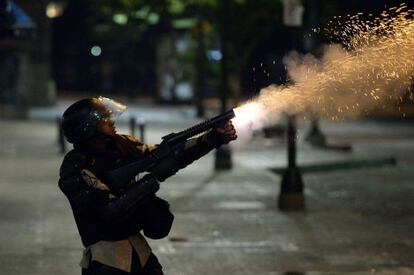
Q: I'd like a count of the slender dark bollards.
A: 3